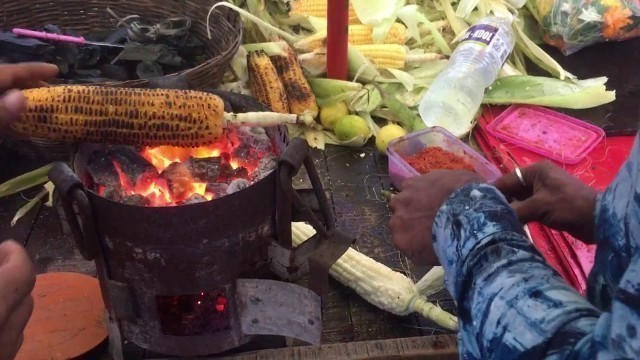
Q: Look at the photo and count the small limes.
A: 3